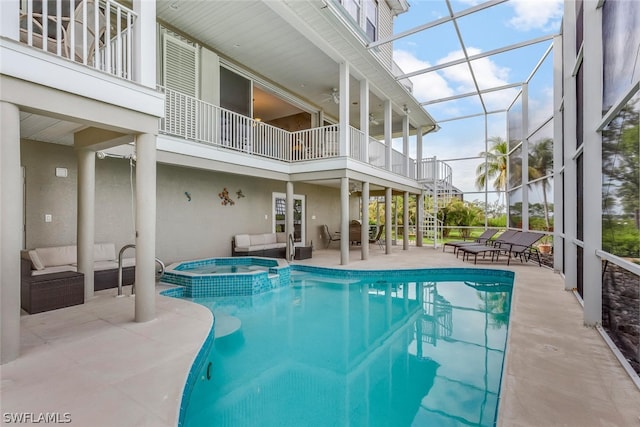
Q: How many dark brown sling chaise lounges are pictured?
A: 3